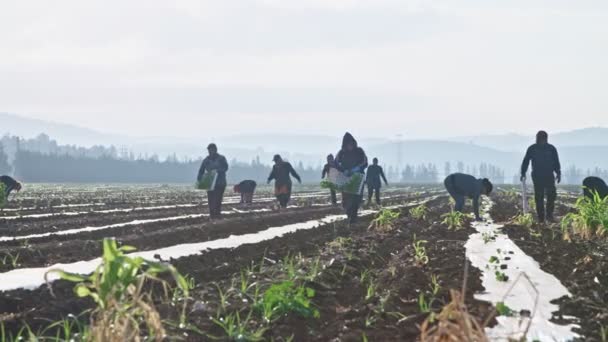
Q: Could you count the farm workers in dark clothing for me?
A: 10